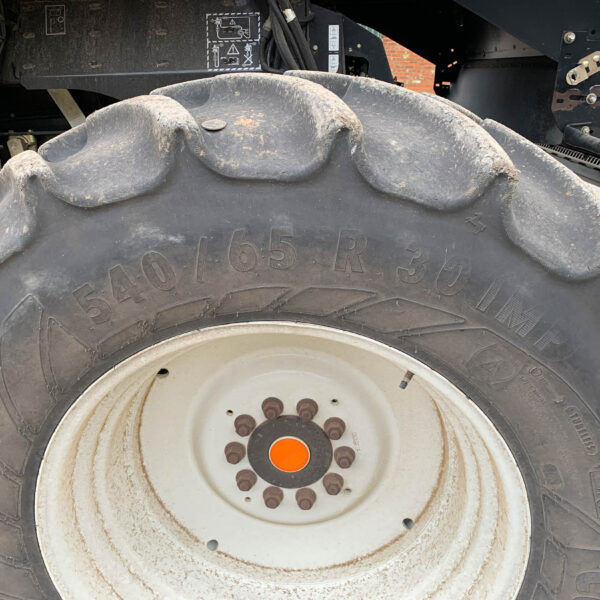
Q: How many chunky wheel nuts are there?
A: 10